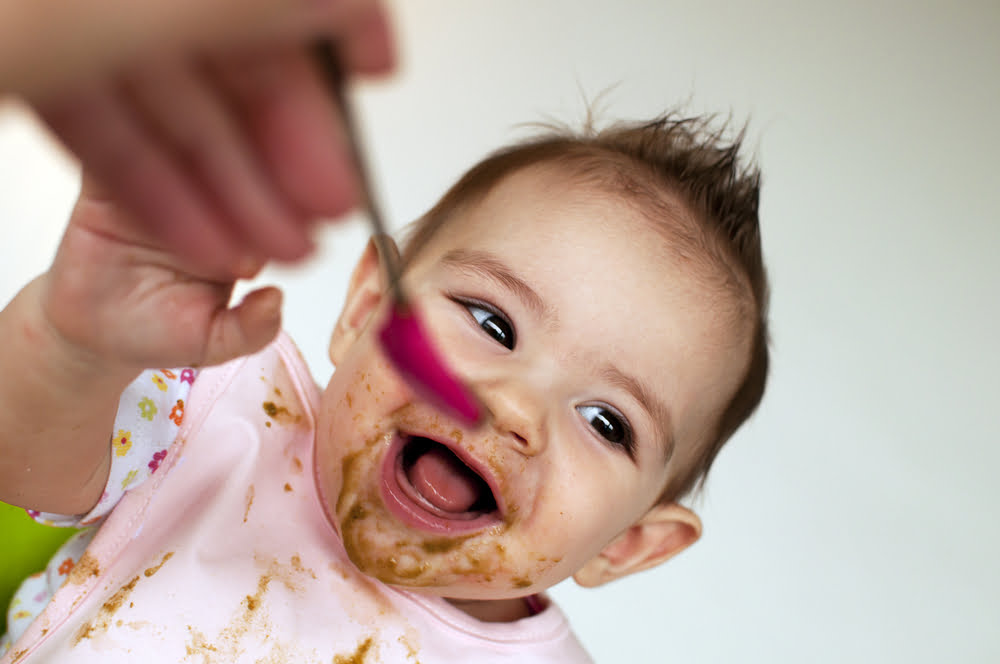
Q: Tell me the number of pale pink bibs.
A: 1